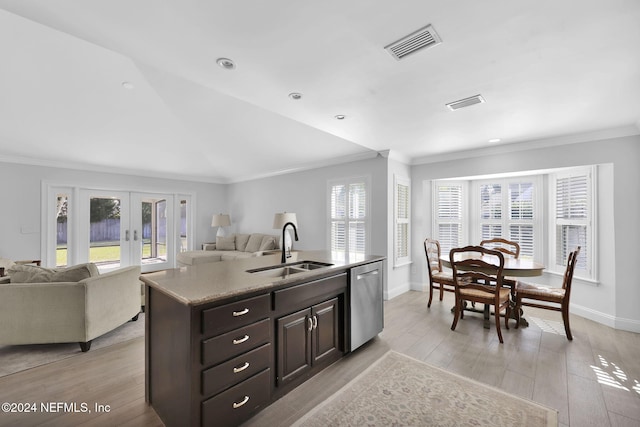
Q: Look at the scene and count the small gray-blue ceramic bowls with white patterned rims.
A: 0